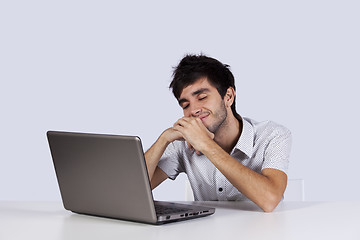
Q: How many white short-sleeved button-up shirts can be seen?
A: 1